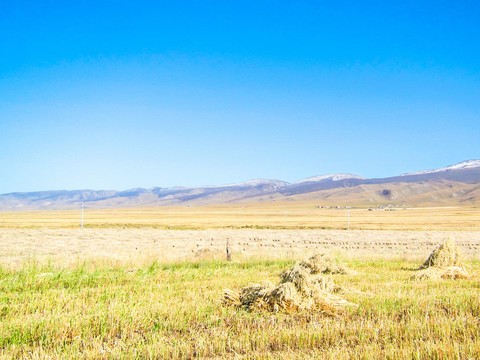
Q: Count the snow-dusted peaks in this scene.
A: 3